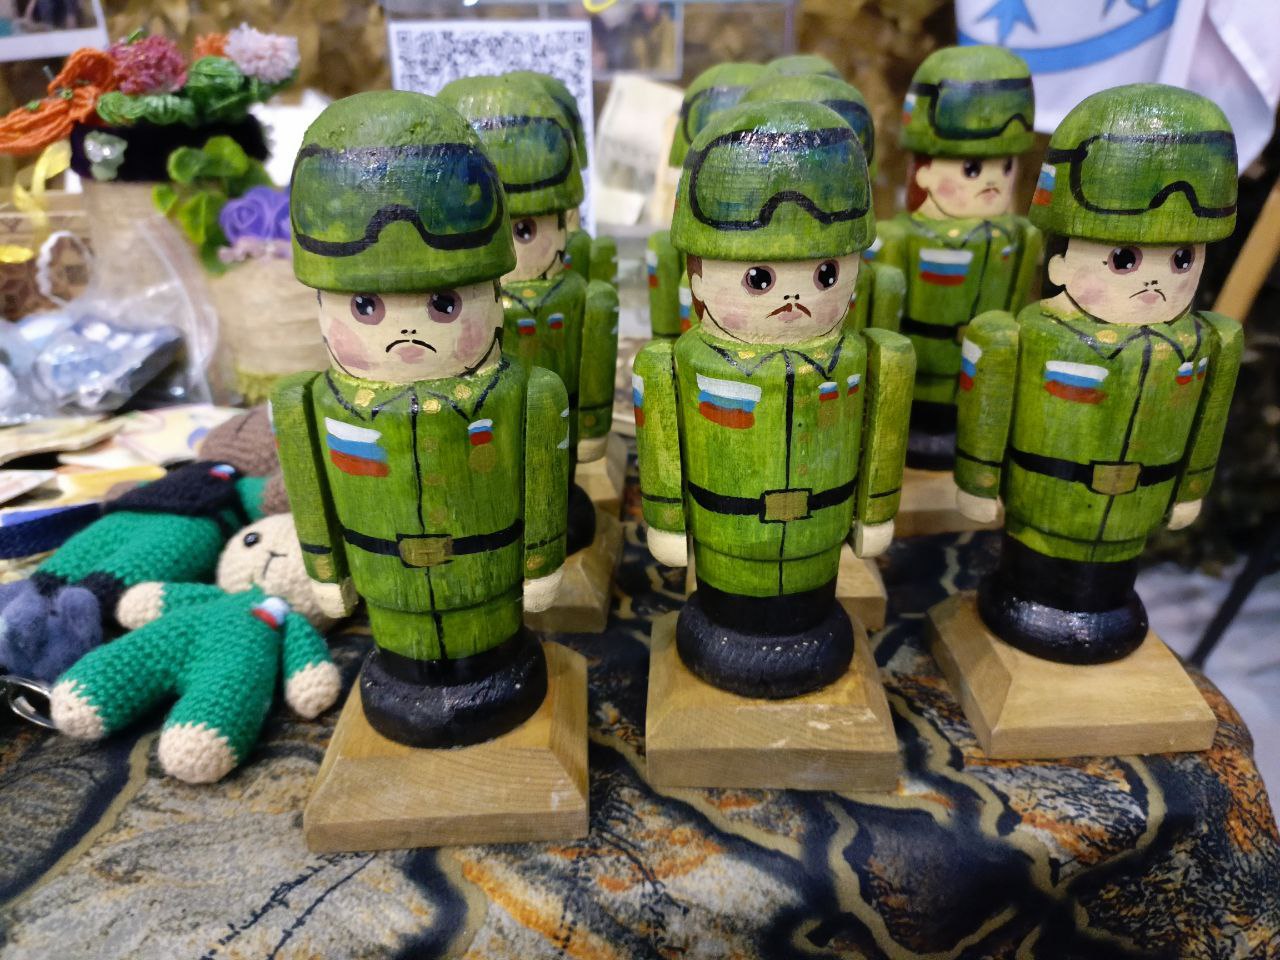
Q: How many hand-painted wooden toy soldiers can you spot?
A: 9